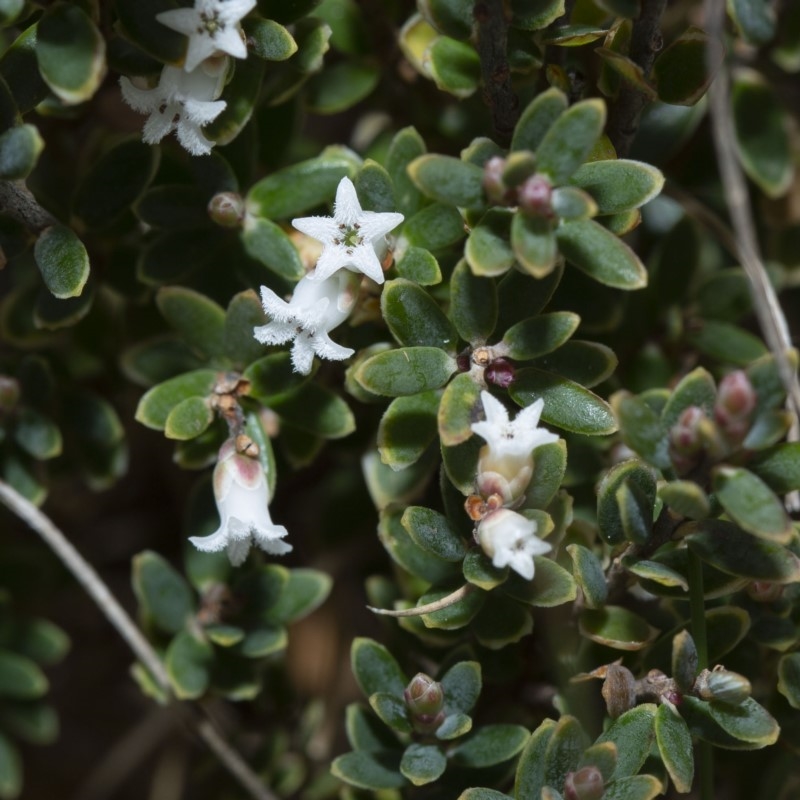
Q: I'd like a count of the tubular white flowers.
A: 7